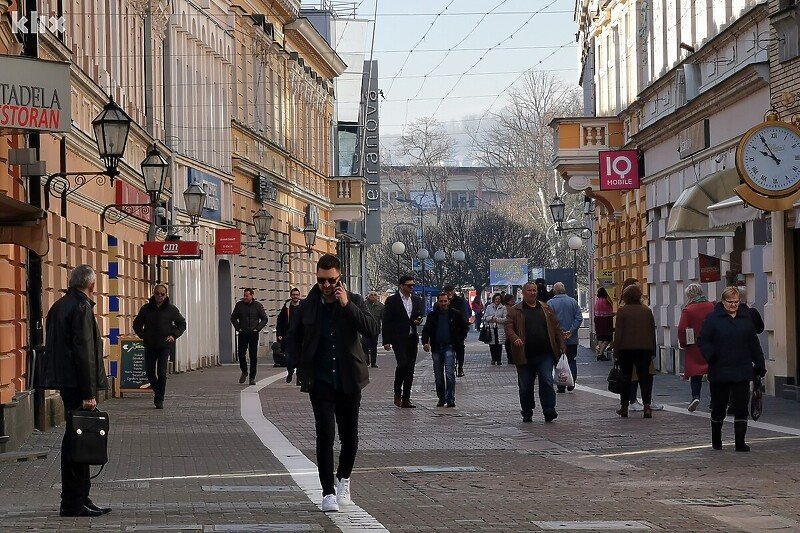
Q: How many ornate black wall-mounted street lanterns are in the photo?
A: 6